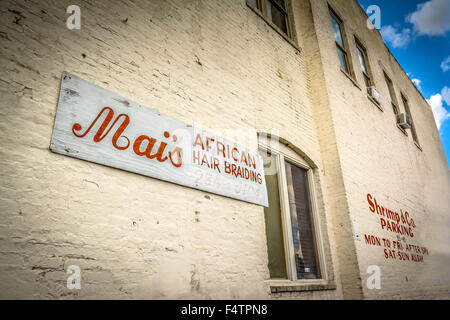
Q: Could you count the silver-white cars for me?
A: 0